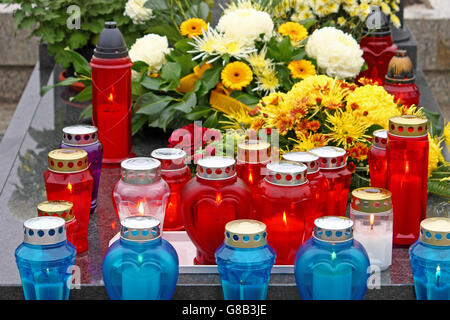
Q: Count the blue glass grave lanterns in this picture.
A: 5